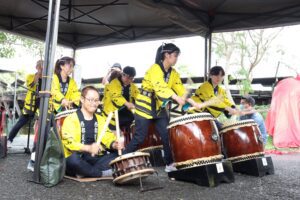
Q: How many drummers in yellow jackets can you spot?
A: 6